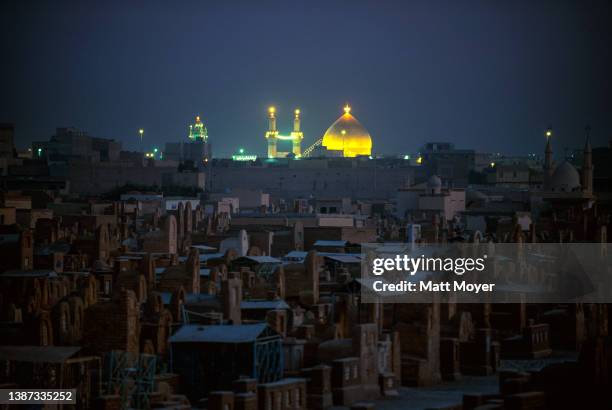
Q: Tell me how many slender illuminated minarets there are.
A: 2